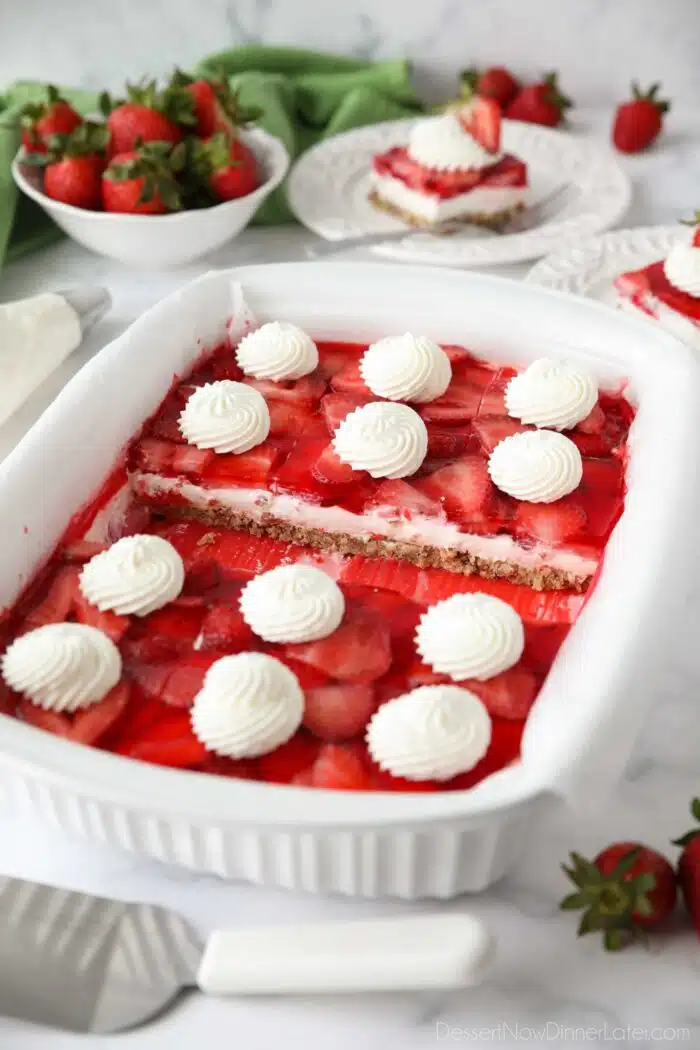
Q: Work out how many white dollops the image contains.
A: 14